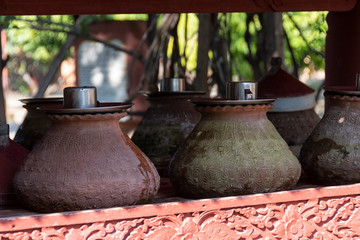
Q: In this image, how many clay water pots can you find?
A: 6